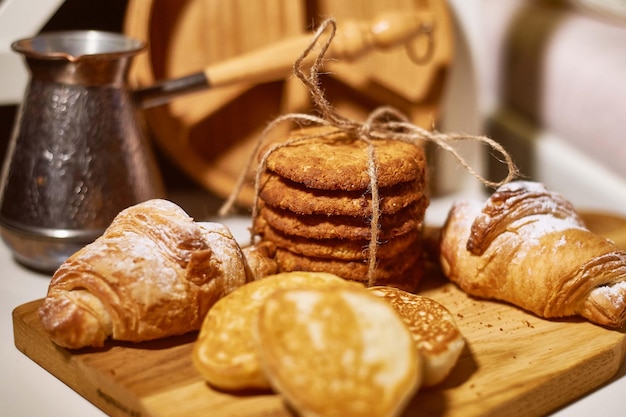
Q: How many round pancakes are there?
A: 3